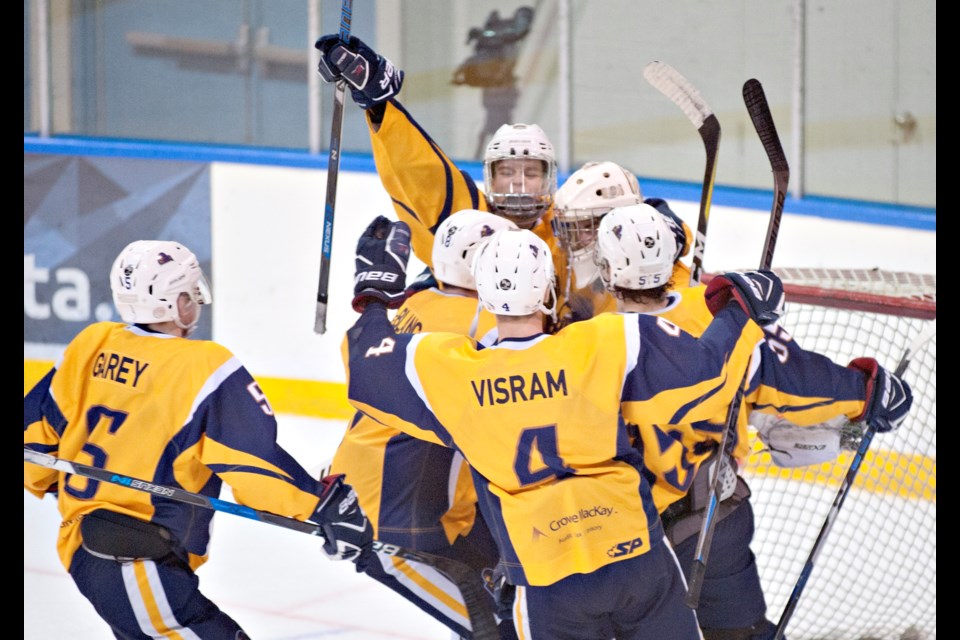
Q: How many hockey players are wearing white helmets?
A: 6